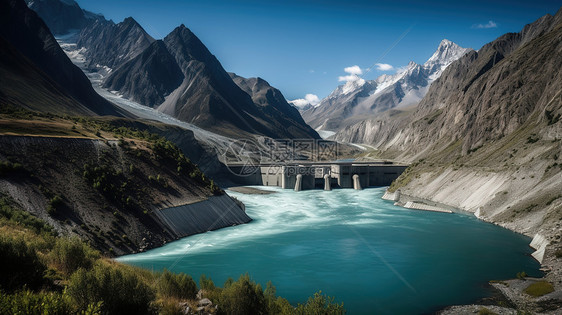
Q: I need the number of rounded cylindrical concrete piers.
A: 3